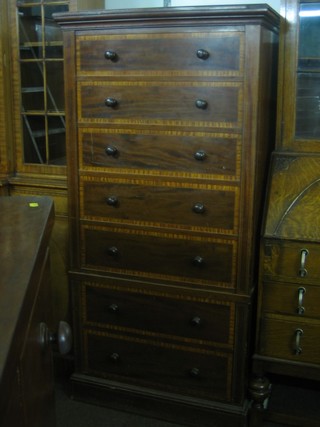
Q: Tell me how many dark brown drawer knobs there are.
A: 14